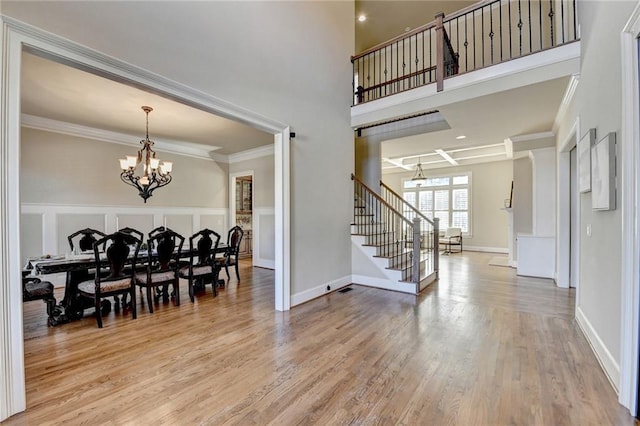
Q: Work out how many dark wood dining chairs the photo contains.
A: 8